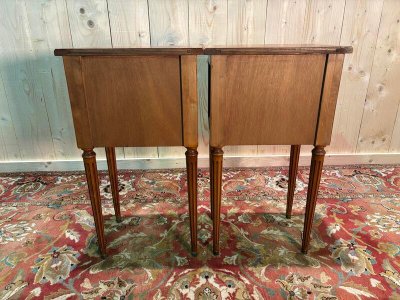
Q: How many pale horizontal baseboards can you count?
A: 1